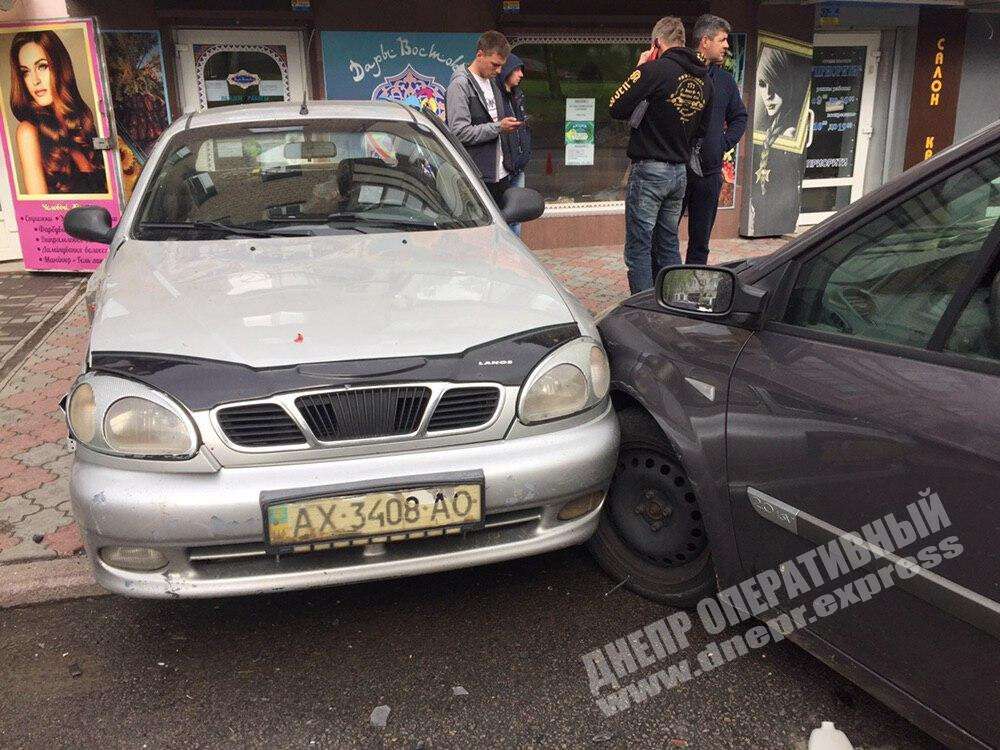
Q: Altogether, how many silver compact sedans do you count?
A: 1